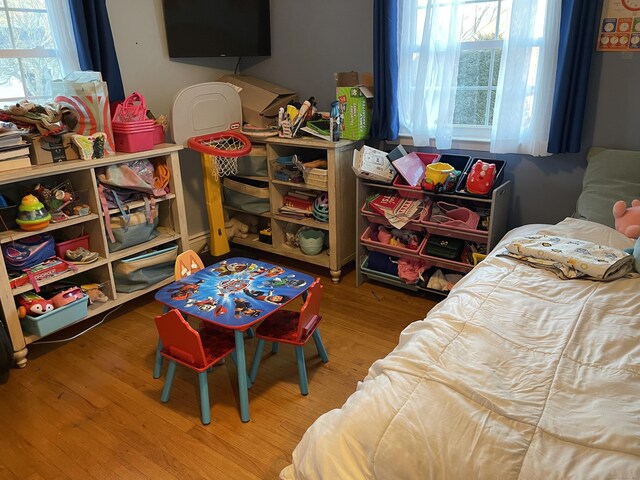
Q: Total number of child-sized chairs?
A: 3